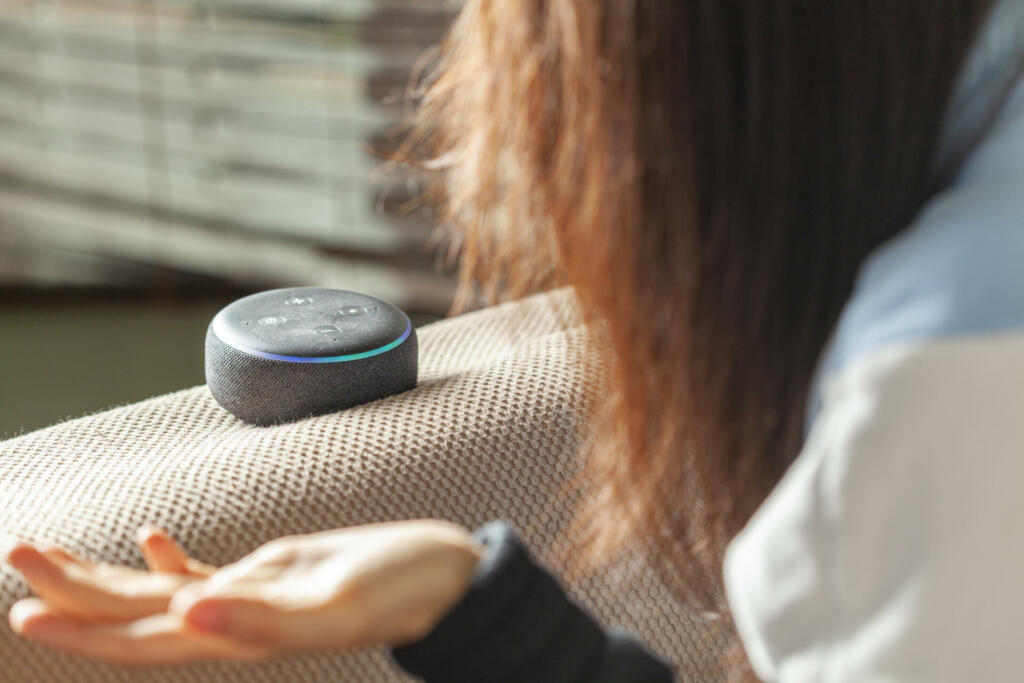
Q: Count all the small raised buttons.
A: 4